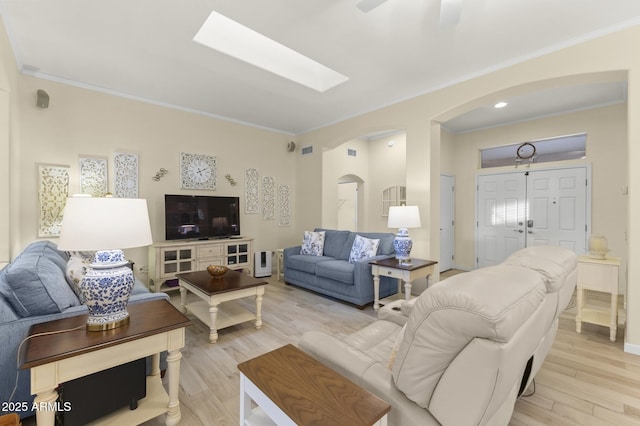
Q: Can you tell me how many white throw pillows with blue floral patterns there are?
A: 2